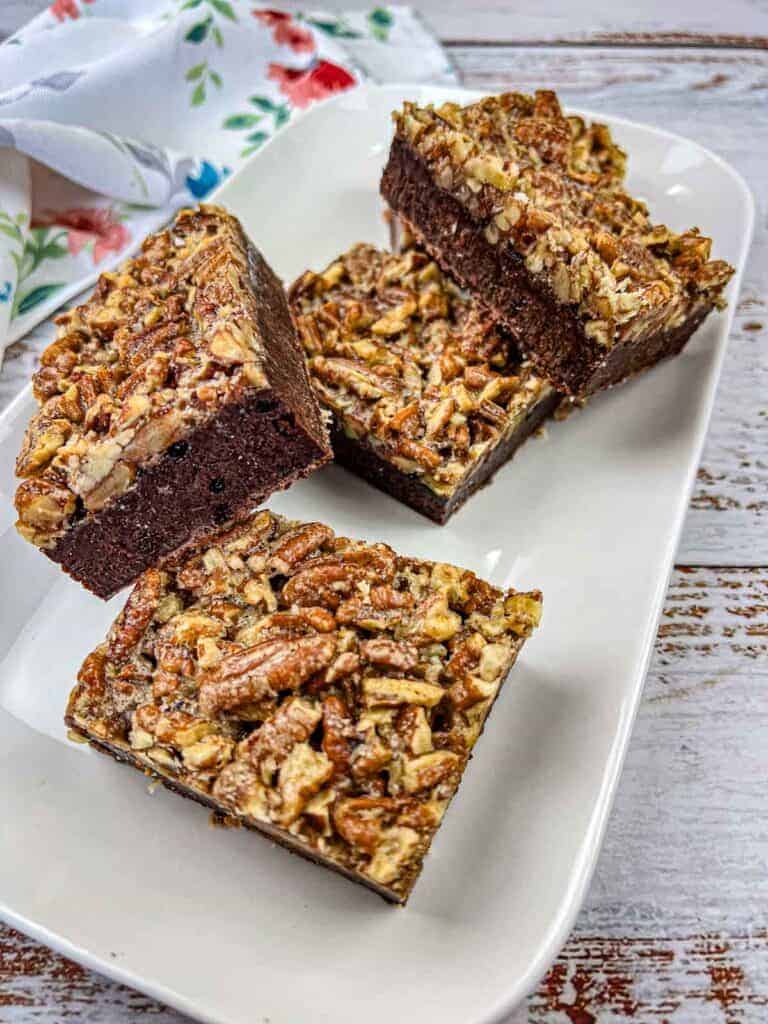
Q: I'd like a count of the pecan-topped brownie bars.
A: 4